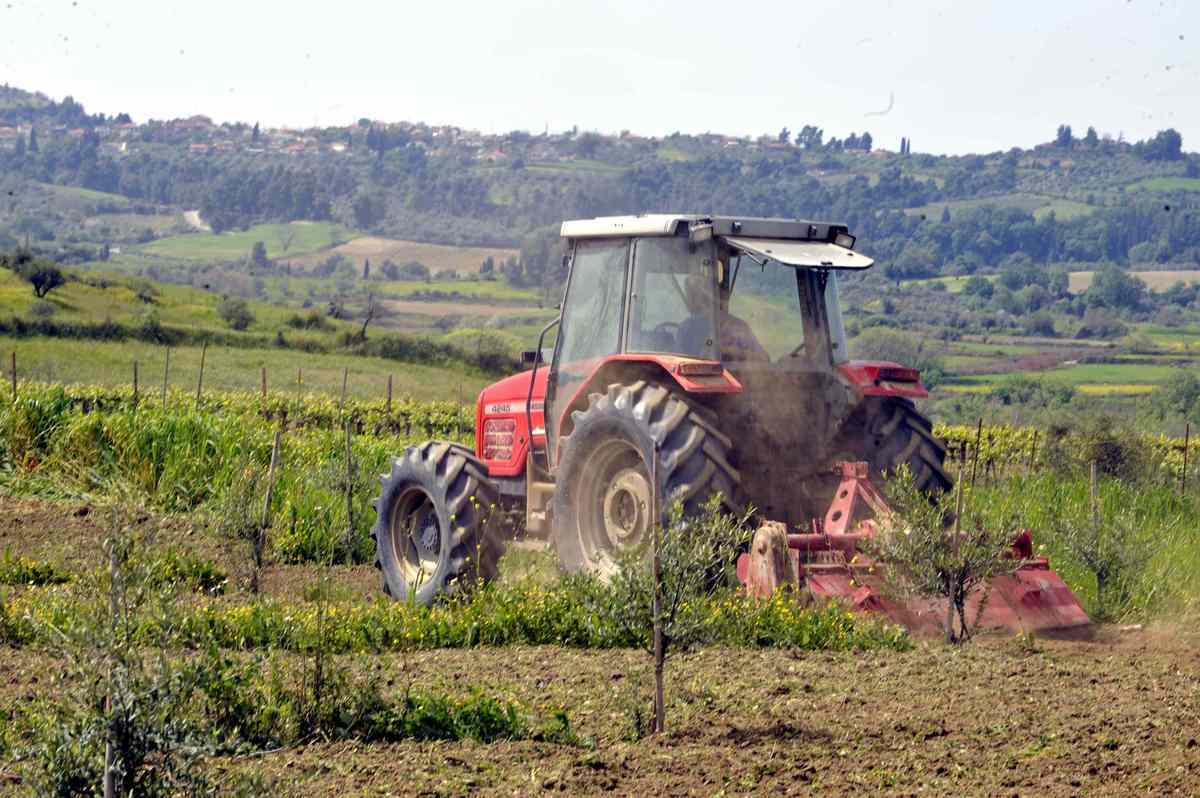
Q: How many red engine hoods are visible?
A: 1